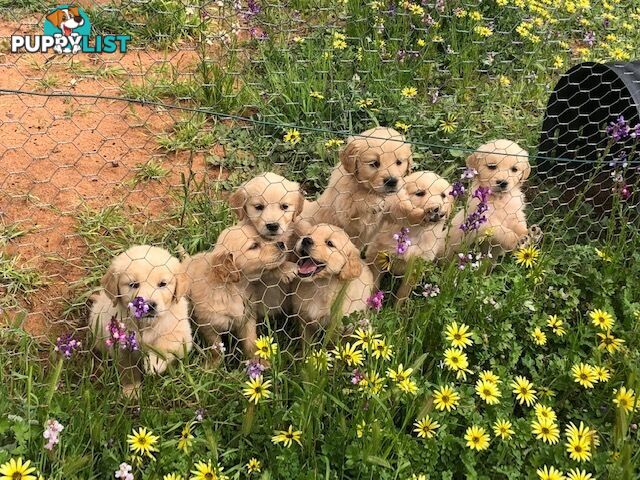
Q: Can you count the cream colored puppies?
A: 7